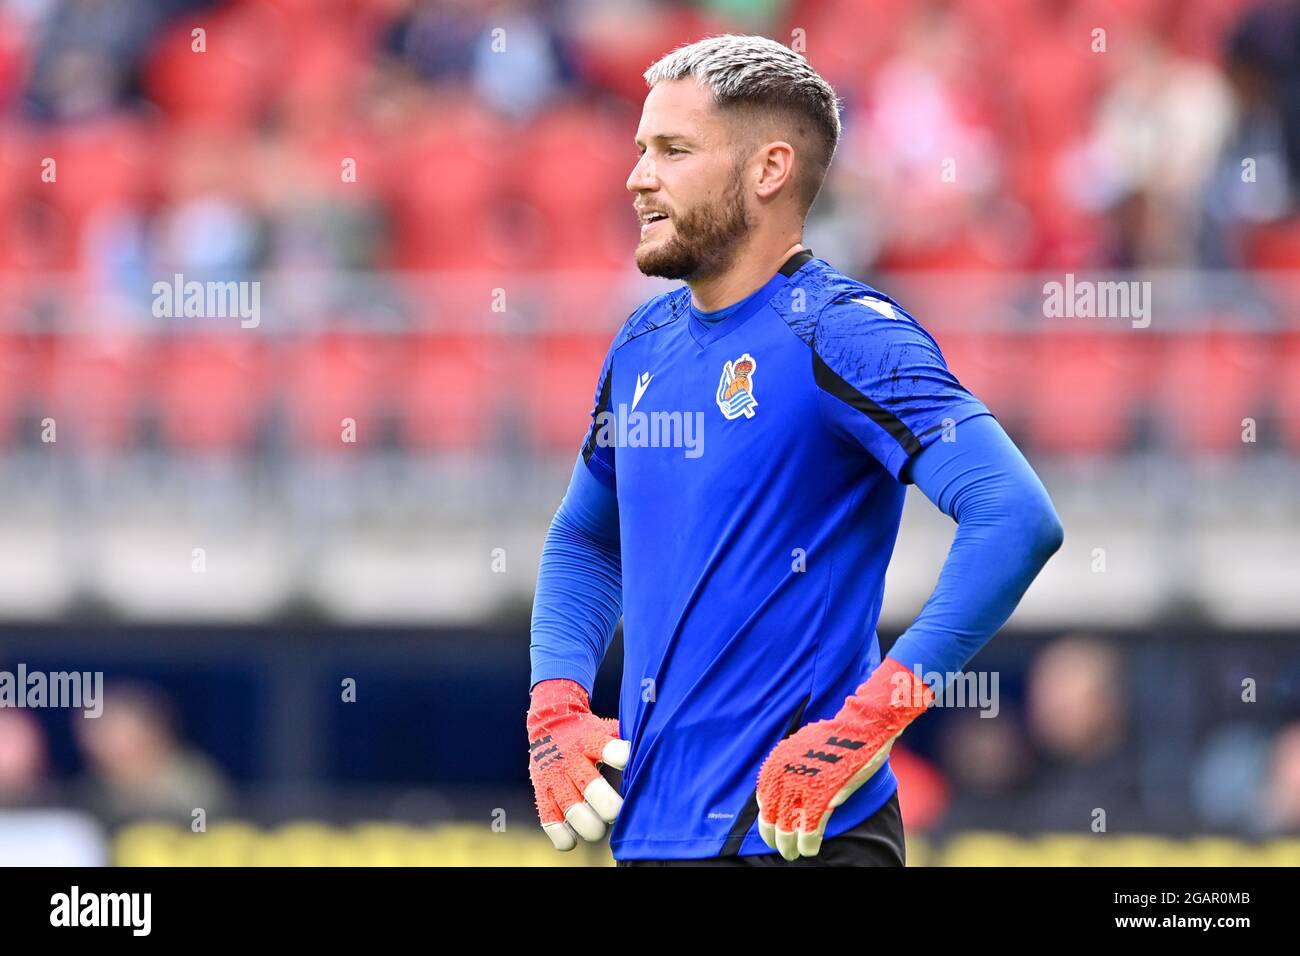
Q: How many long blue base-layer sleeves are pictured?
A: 2